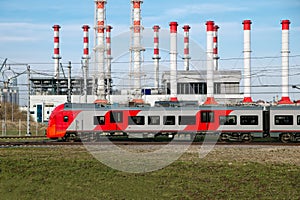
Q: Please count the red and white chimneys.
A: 12